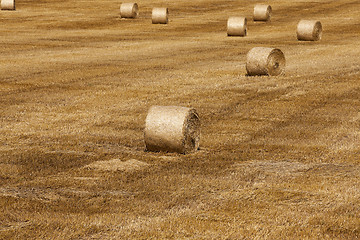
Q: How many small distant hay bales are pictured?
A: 6